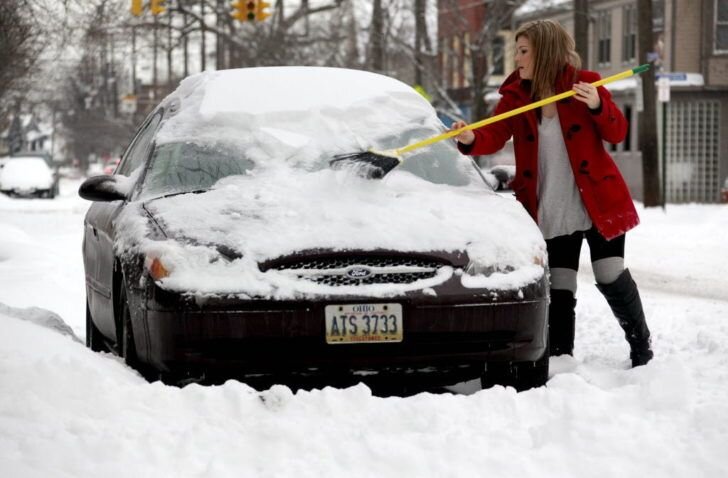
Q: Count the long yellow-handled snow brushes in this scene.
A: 1